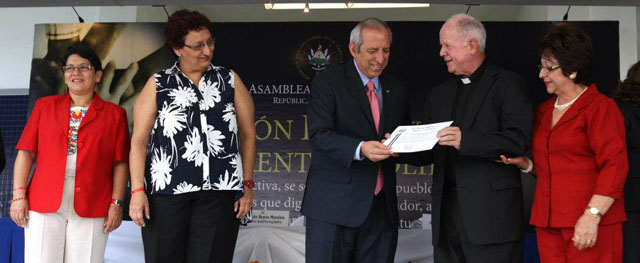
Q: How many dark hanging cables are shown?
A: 4